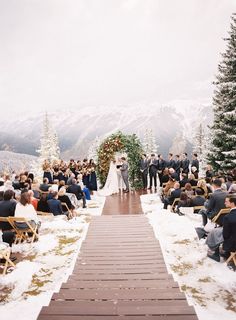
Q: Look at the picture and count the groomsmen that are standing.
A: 7